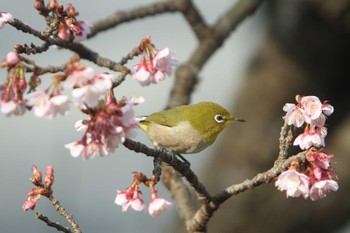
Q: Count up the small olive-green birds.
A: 1